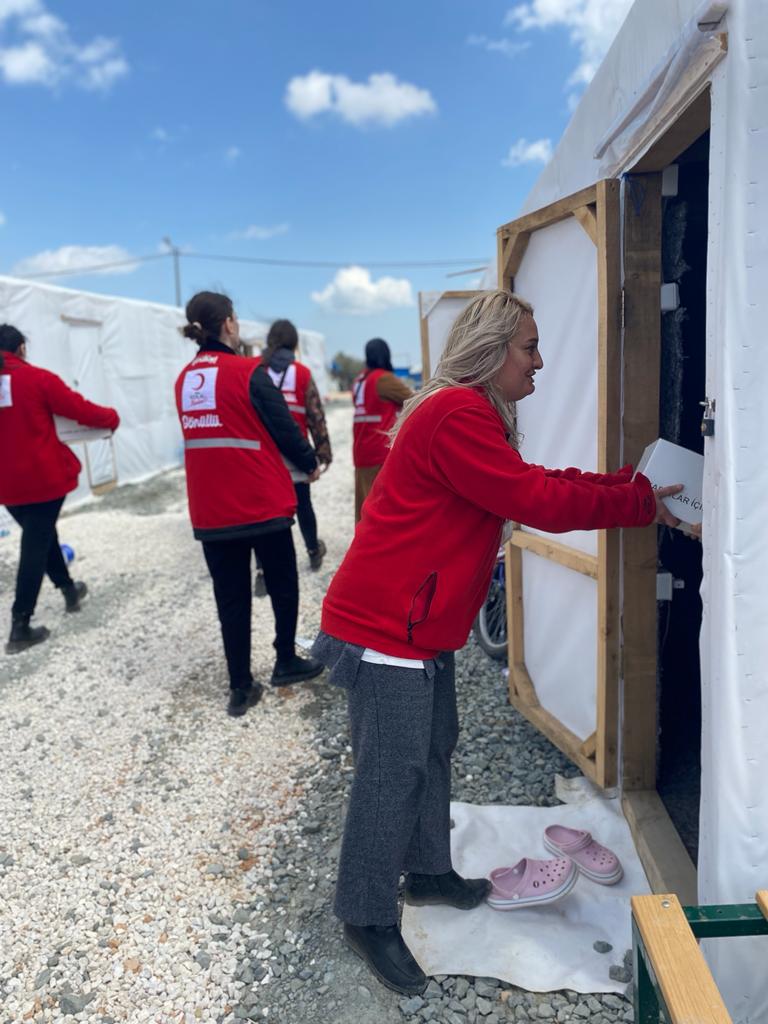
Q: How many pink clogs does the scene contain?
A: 2